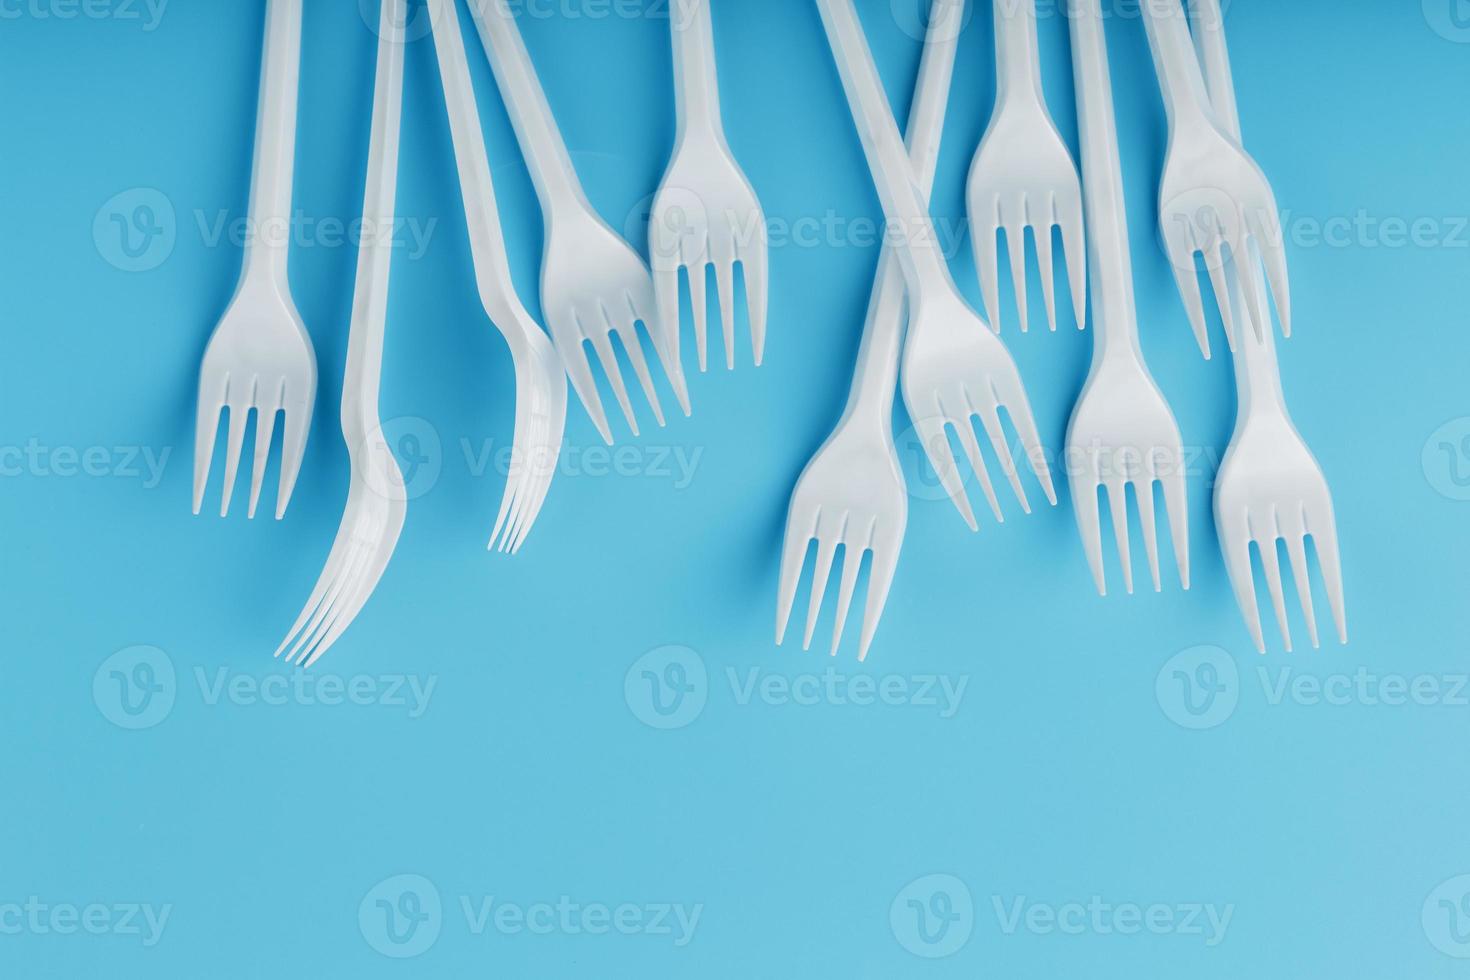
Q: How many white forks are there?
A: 11